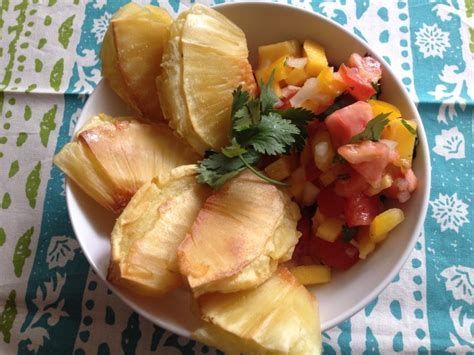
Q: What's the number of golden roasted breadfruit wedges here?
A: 6